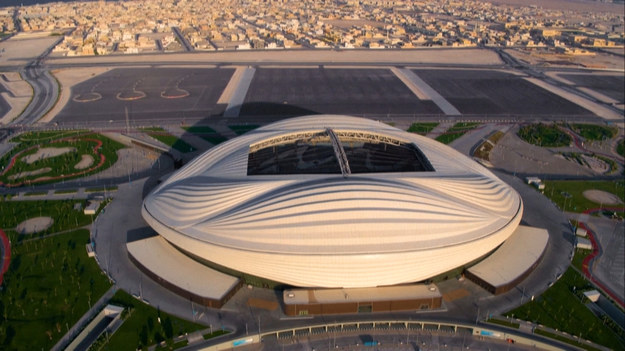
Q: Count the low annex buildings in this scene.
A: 3